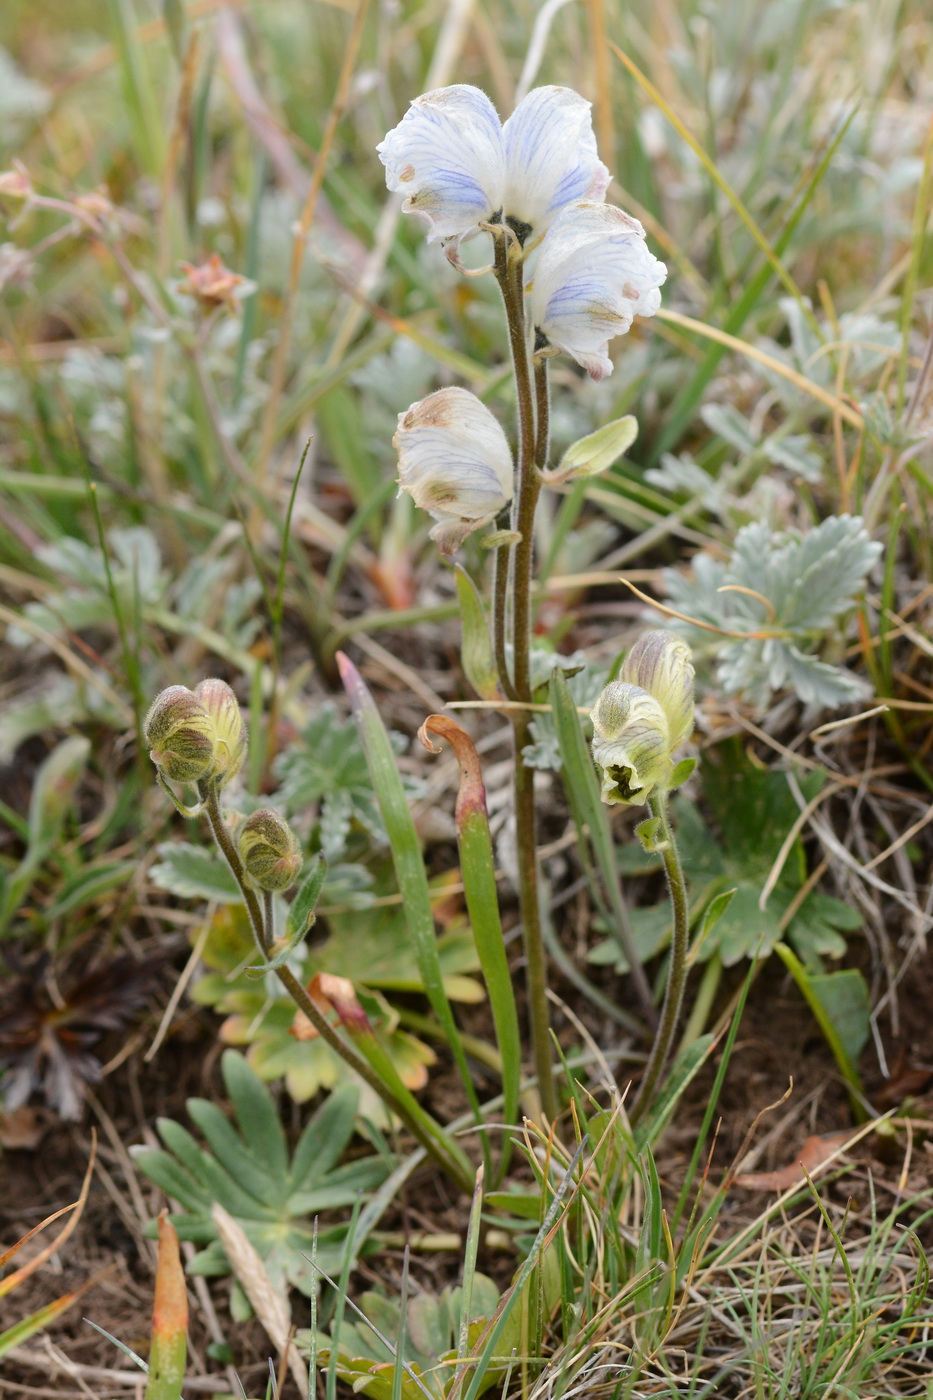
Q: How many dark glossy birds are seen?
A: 0